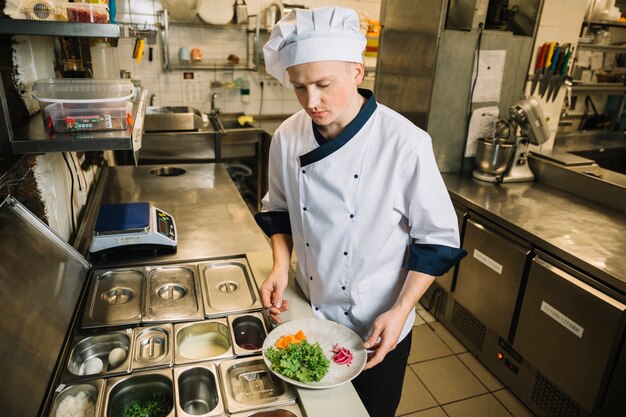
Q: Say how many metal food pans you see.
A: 12